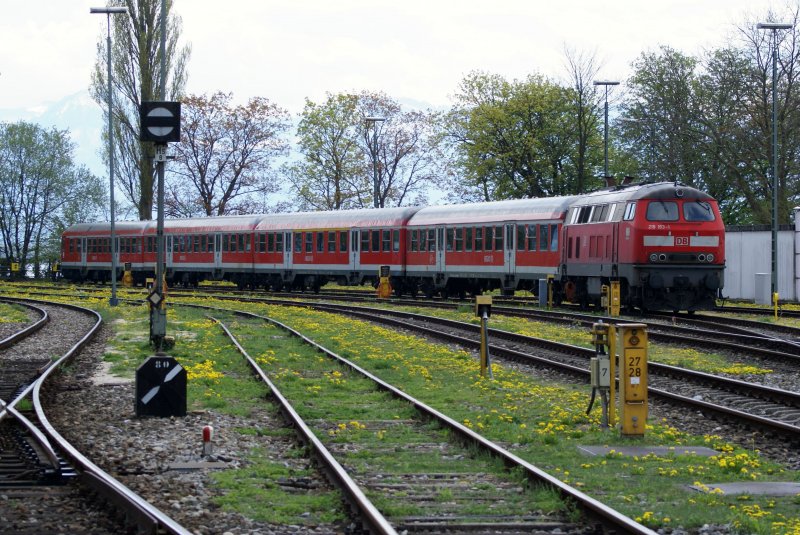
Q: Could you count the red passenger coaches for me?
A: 4